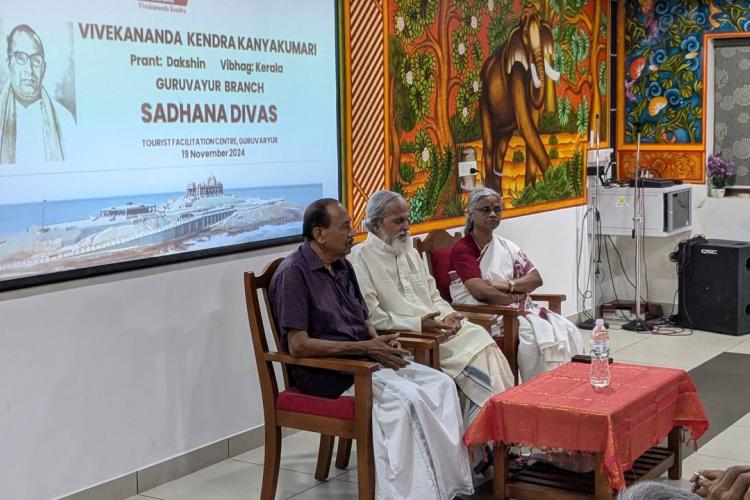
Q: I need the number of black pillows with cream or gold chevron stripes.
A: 0